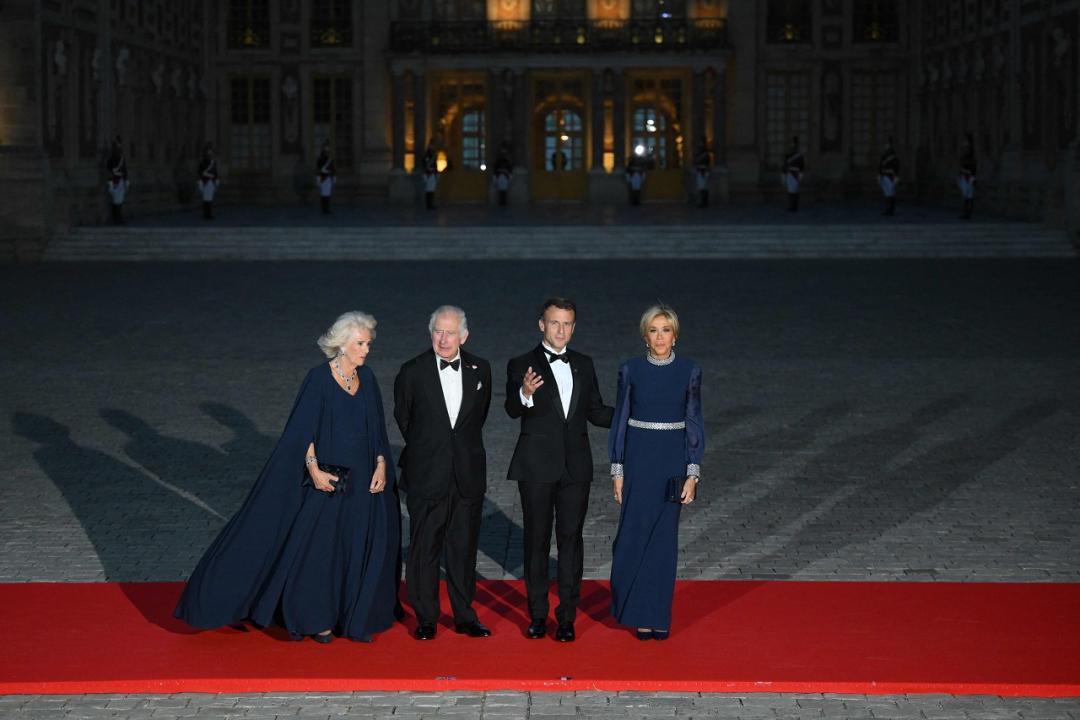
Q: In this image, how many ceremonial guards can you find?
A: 10